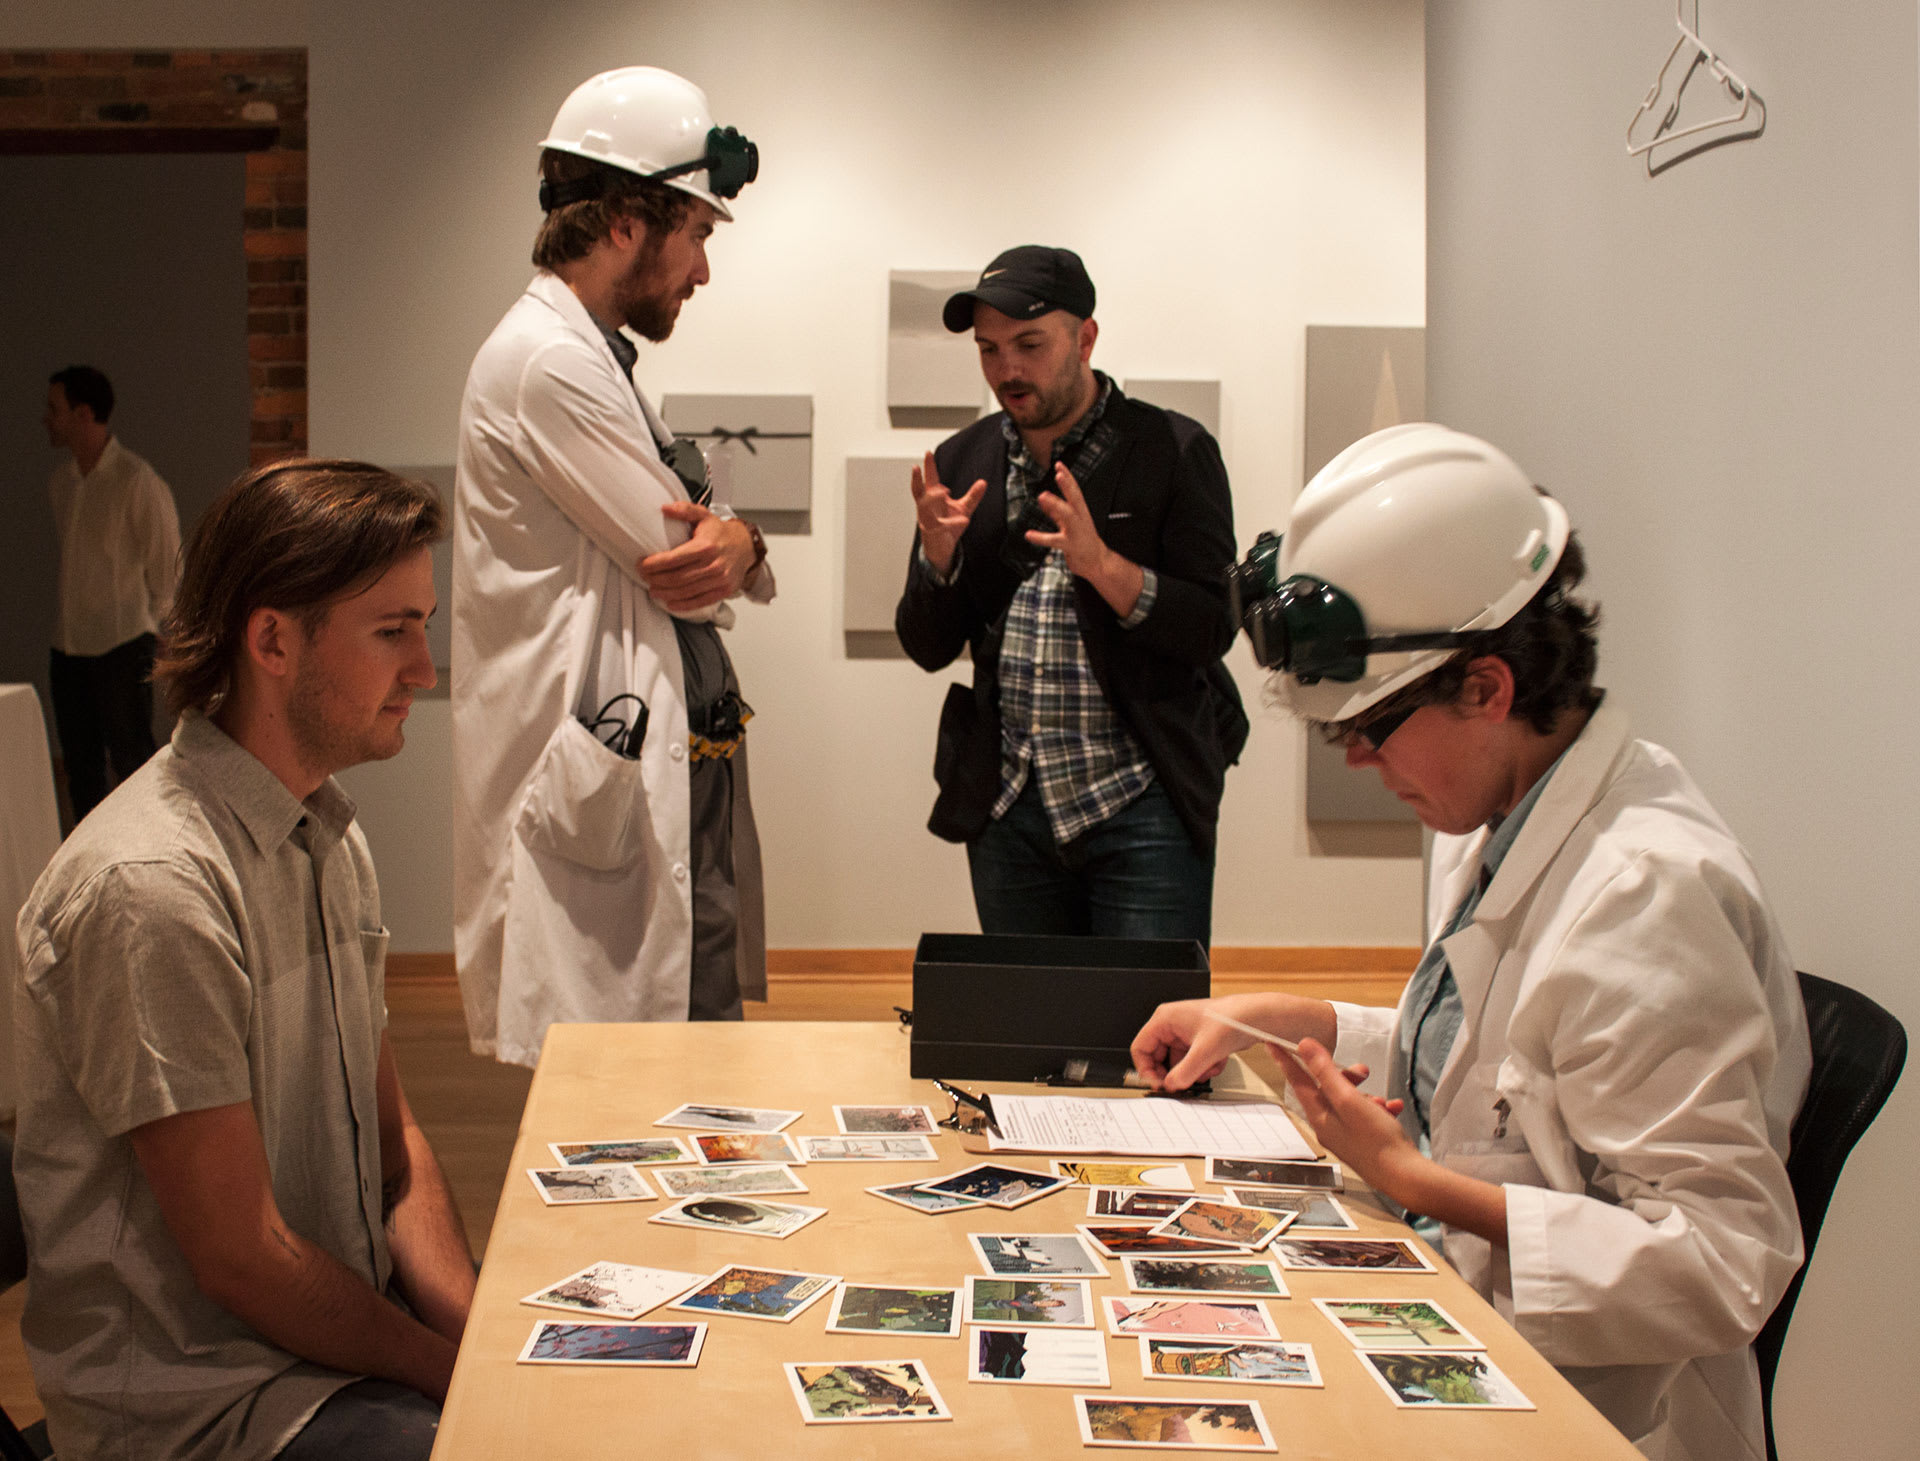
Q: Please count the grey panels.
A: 6